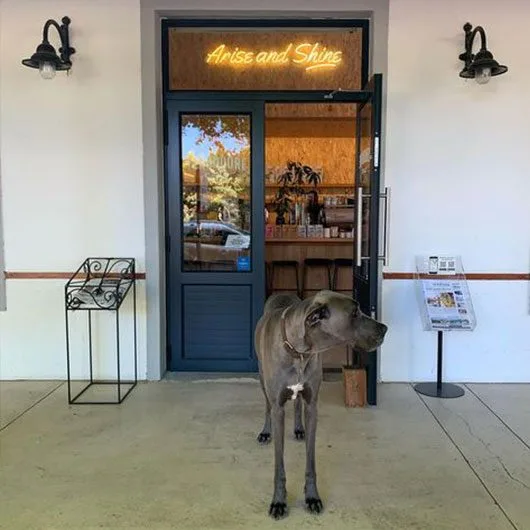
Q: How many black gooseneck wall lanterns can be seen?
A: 2